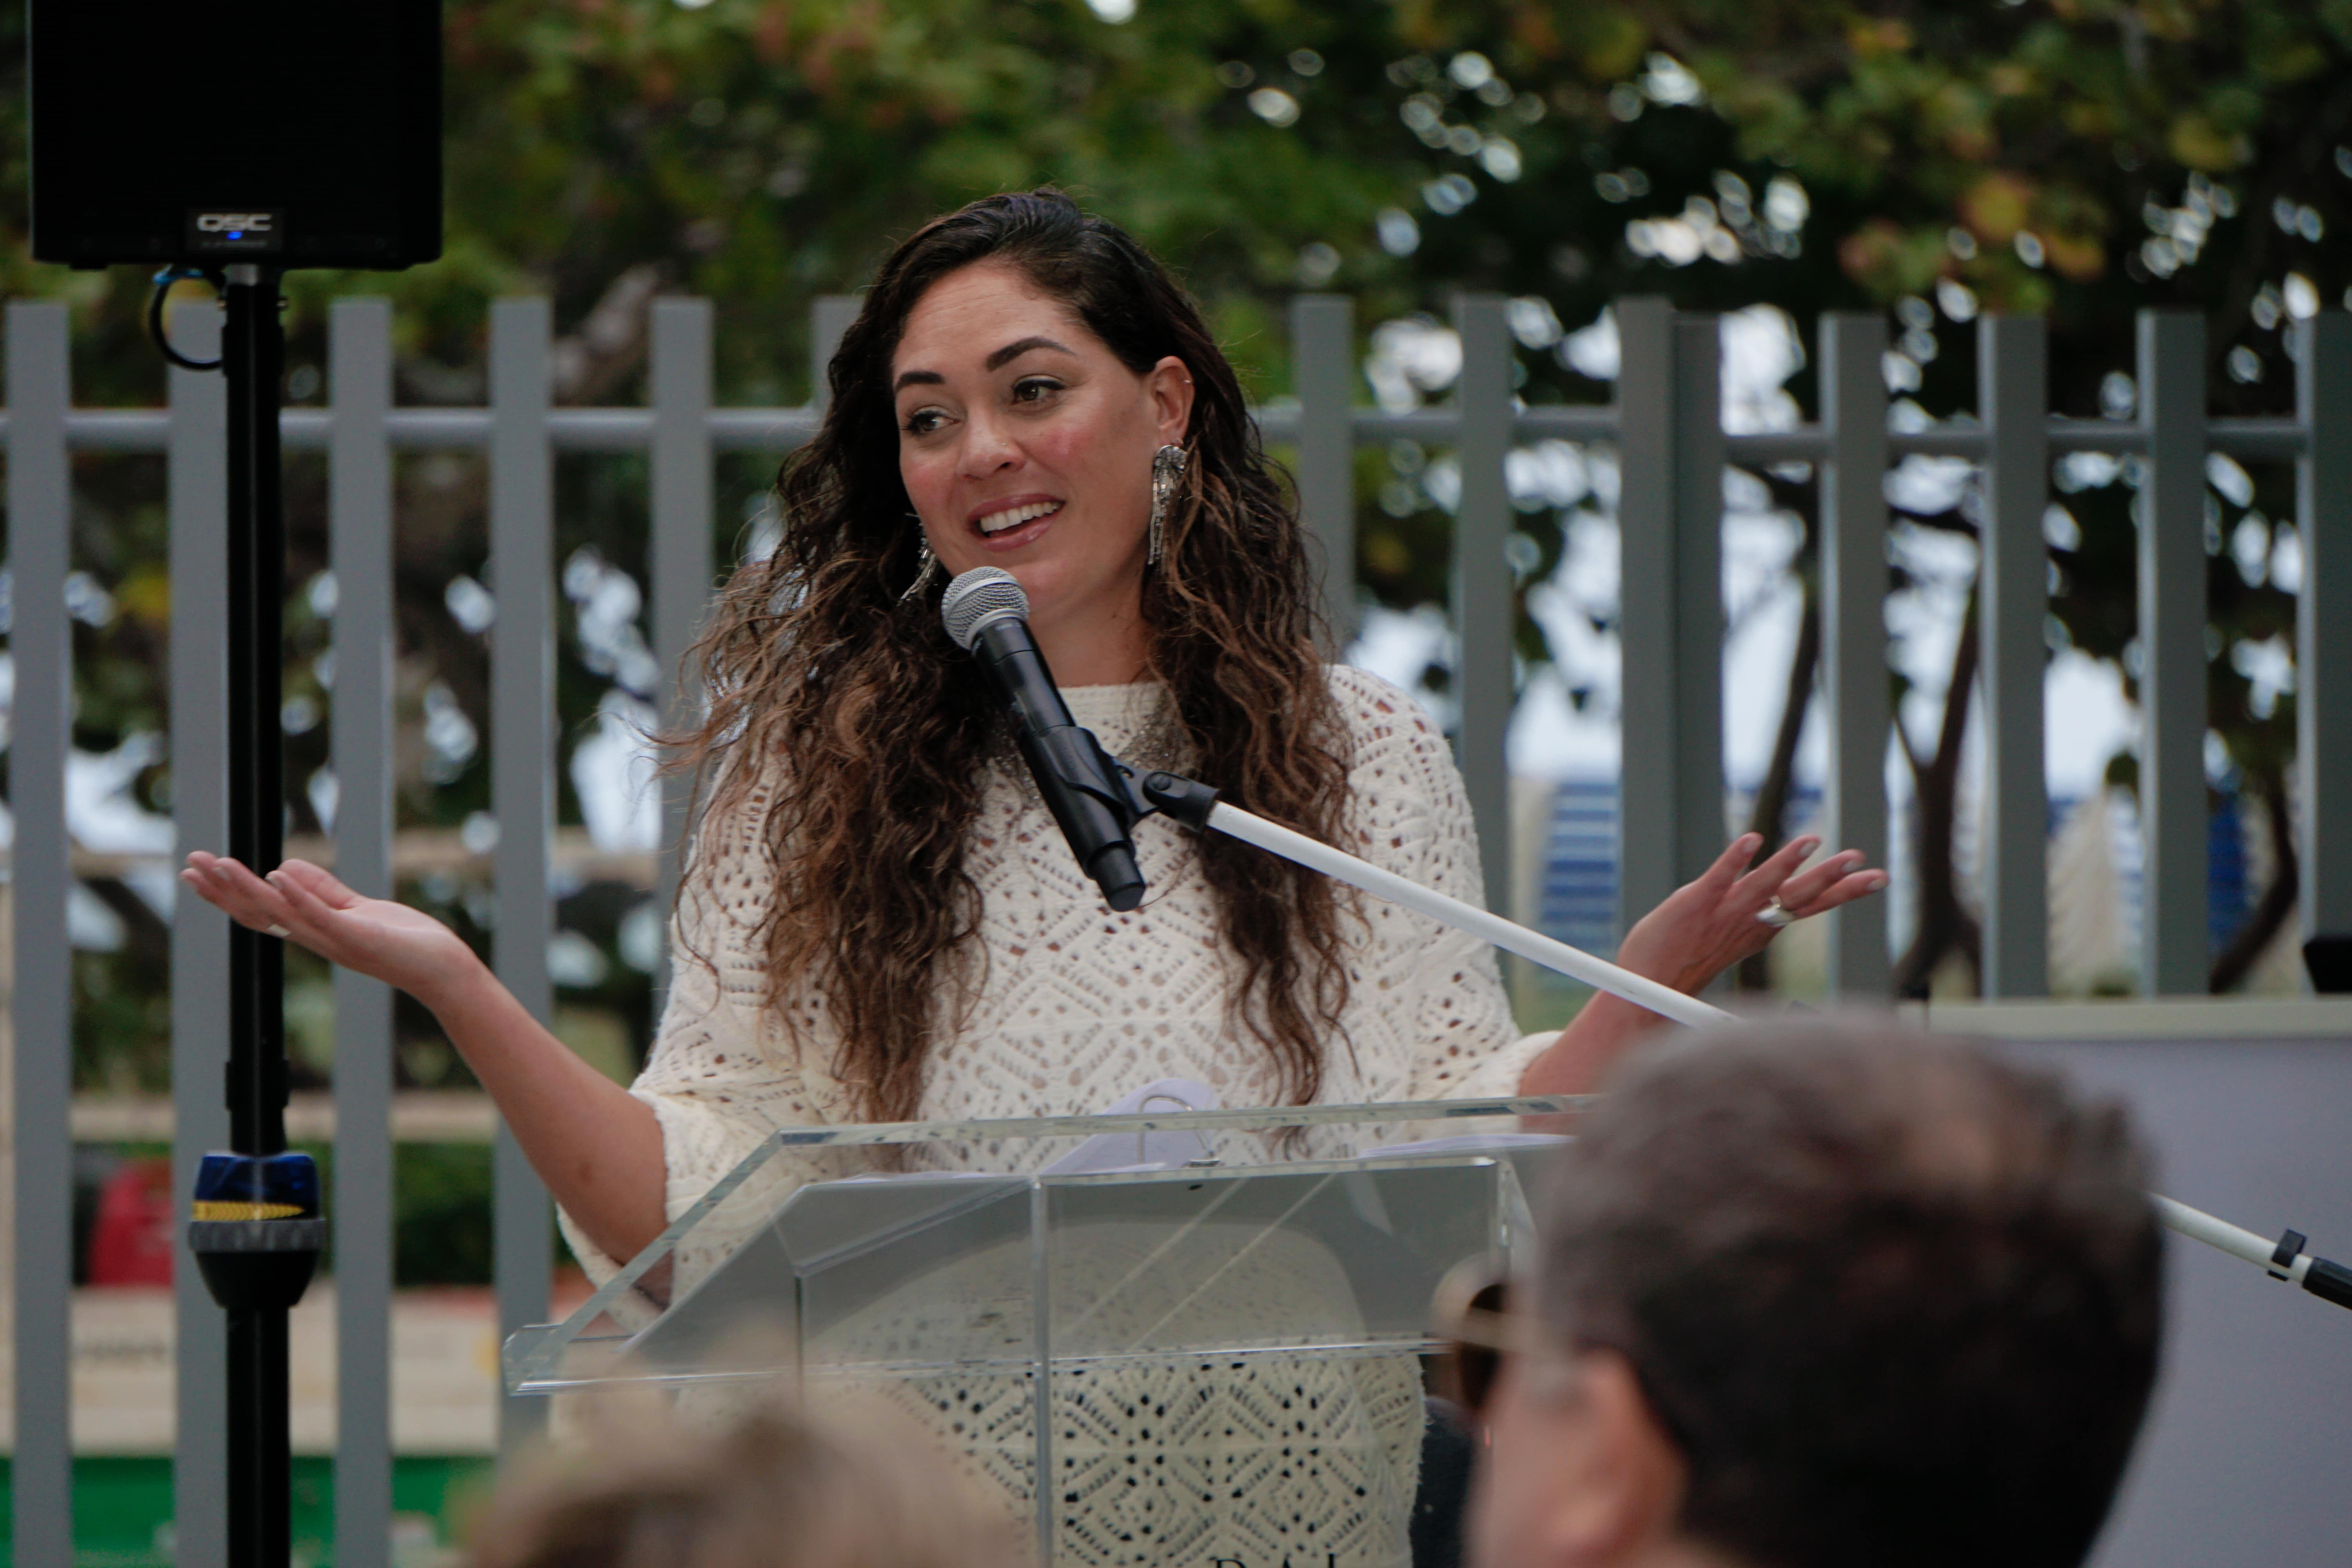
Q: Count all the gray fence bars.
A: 14